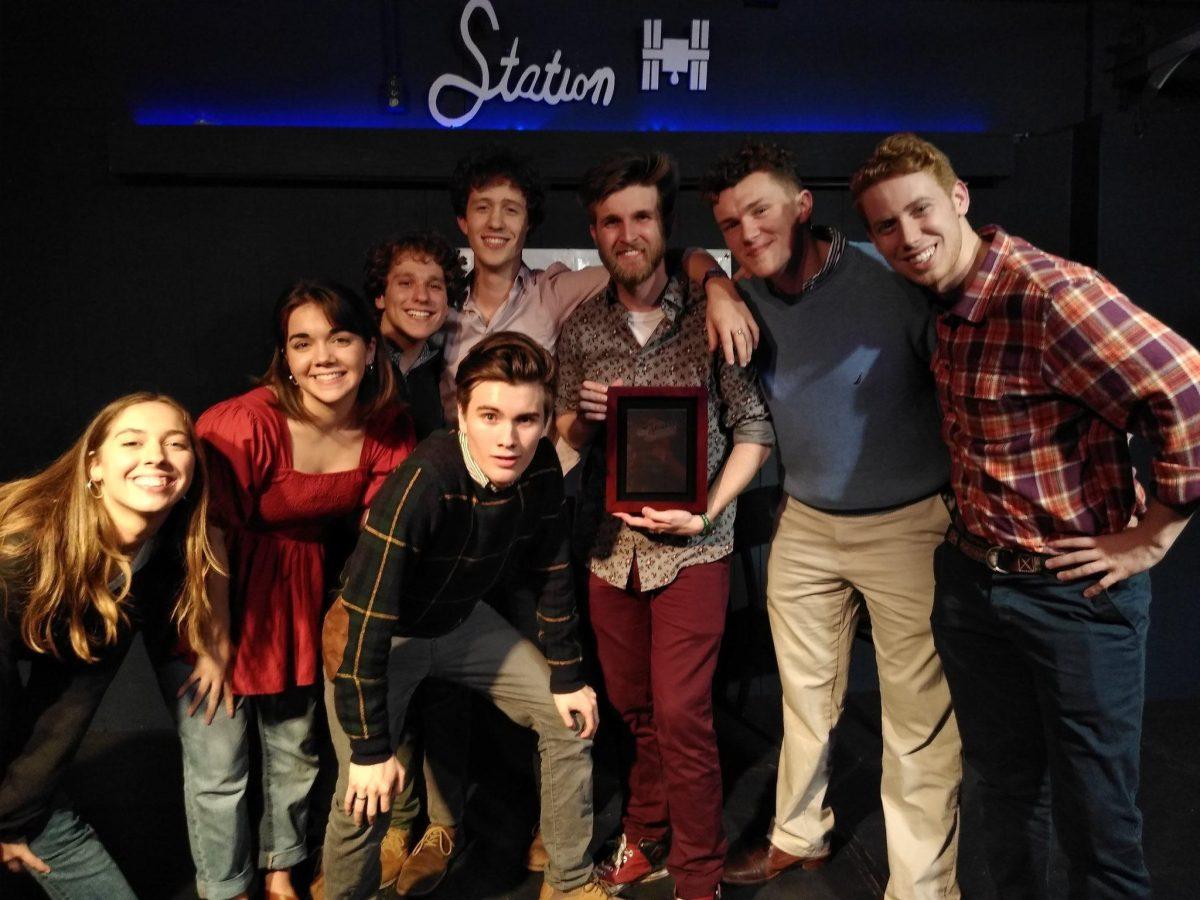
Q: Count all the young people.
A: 8